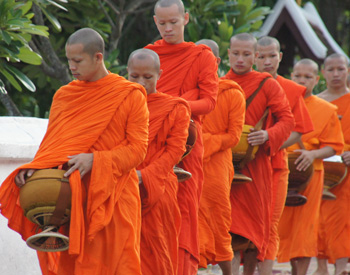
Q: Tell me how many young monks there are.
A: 8